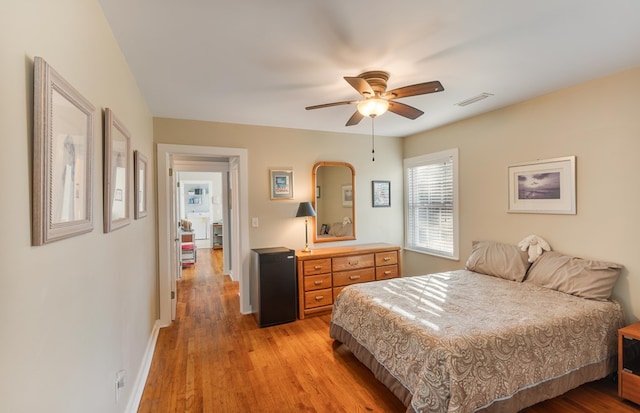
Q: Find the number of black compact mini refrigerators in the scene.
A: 1